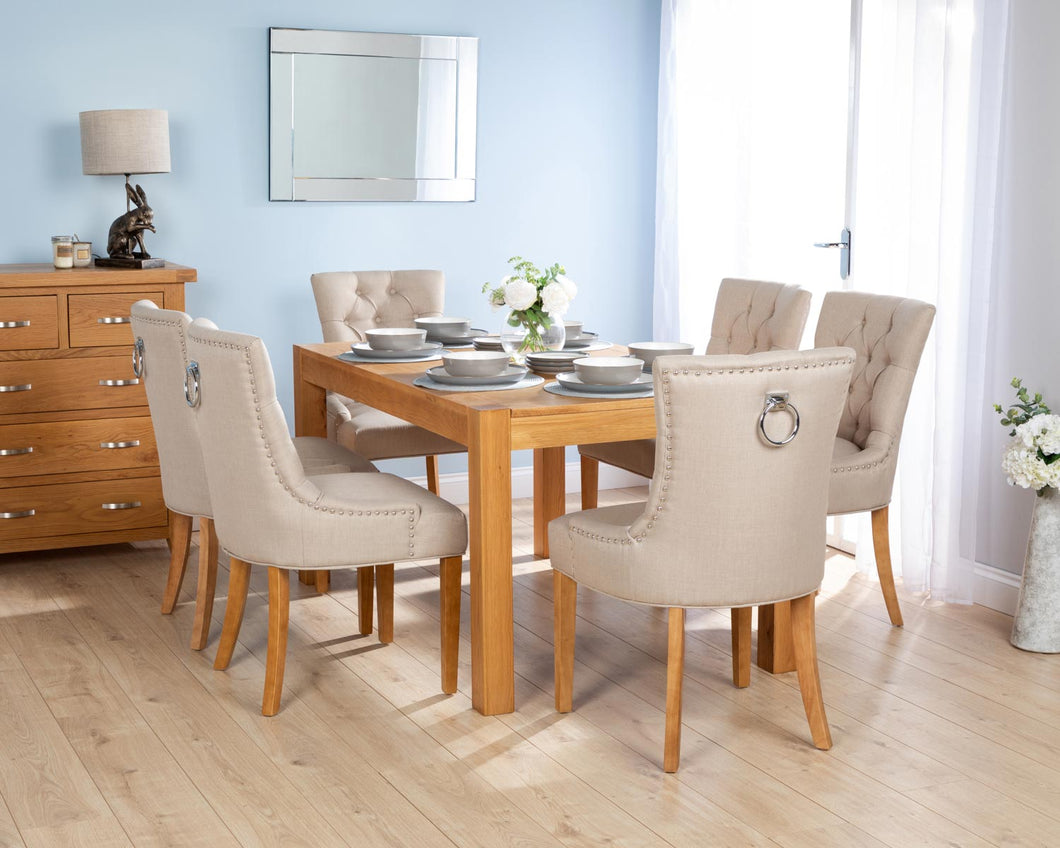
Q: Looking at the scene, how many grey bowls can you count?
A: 6